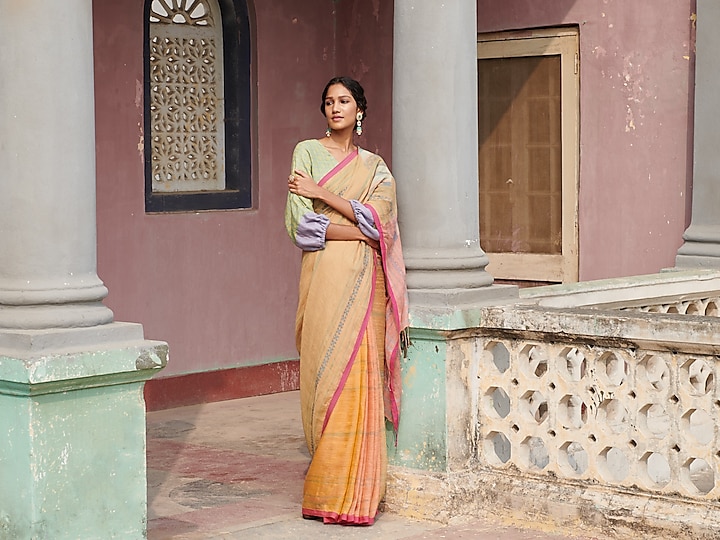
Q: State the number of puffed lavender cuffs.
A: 2